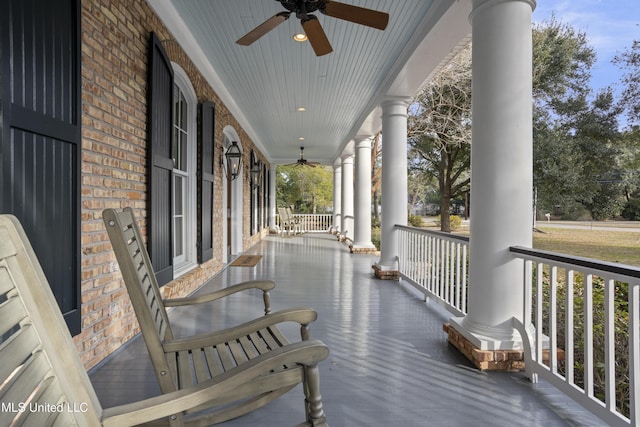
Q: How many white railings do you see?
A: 3